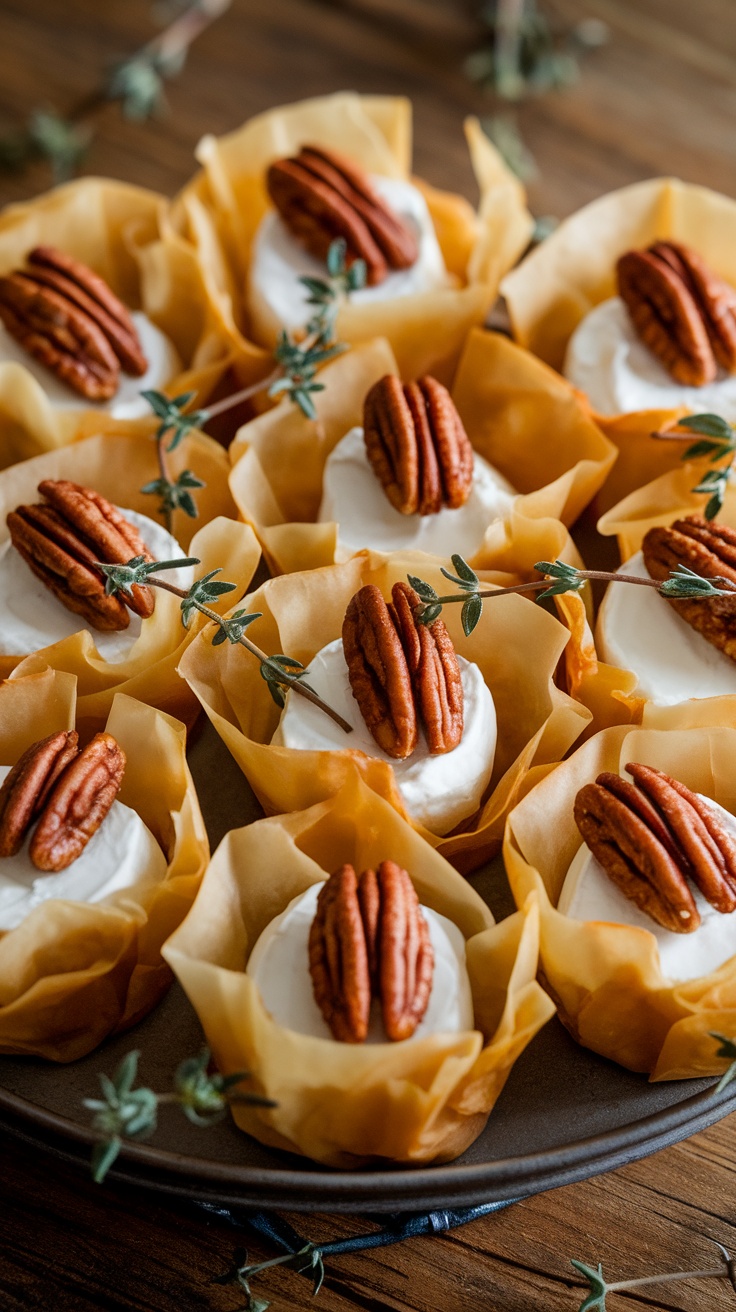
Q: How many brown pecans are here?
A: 10